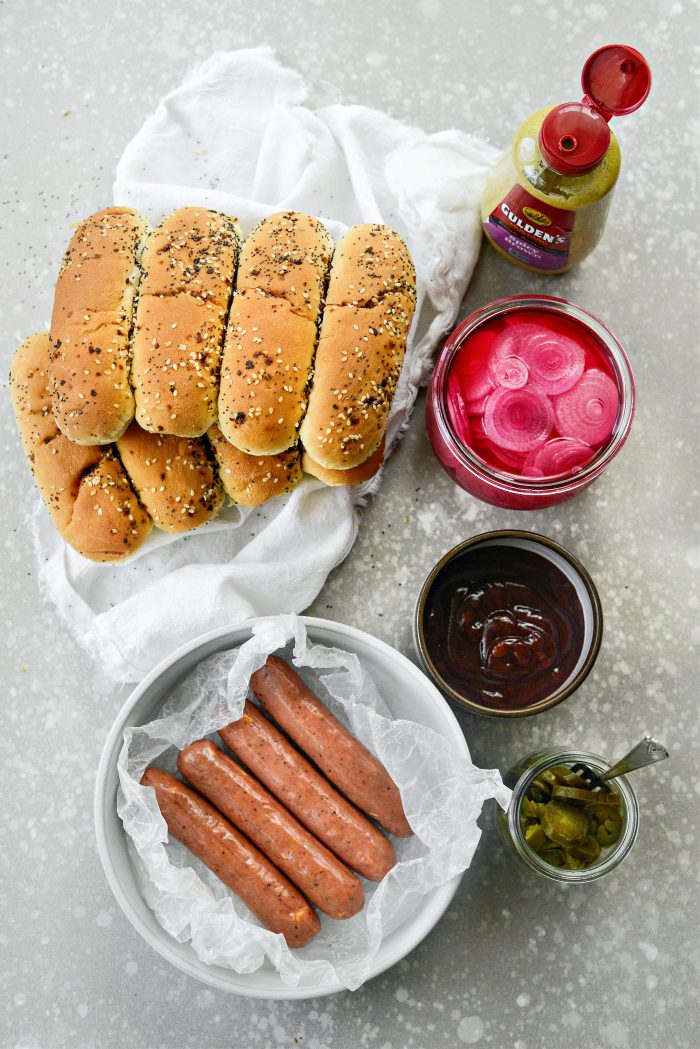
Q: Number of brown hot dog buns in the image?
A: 8